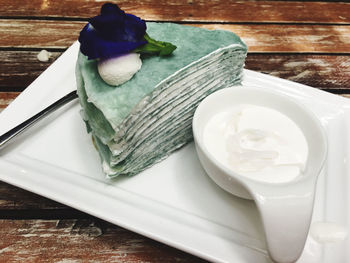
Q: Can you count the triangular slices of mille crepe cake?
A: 1